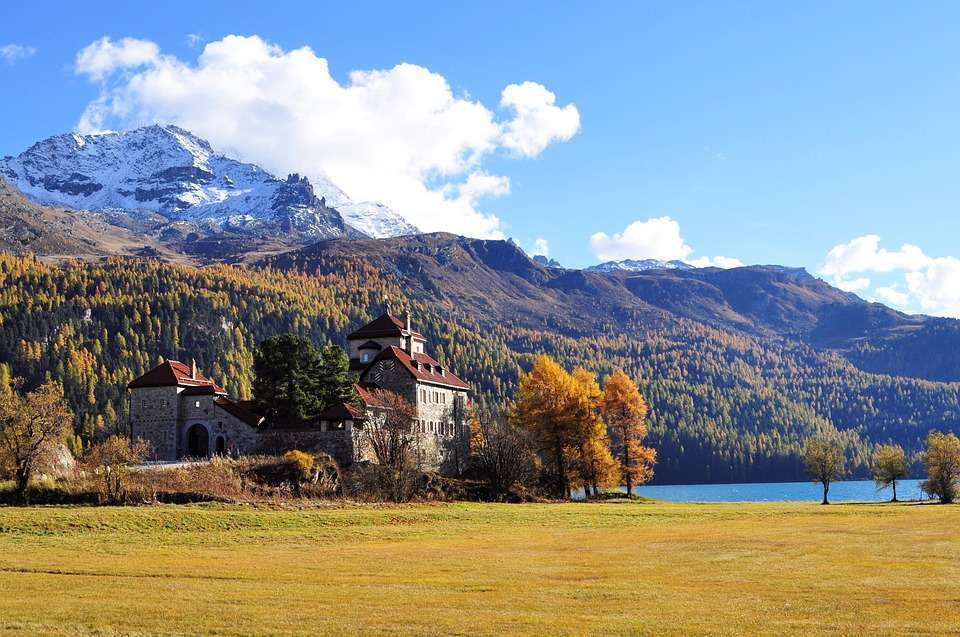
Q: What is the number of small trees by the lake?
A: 3